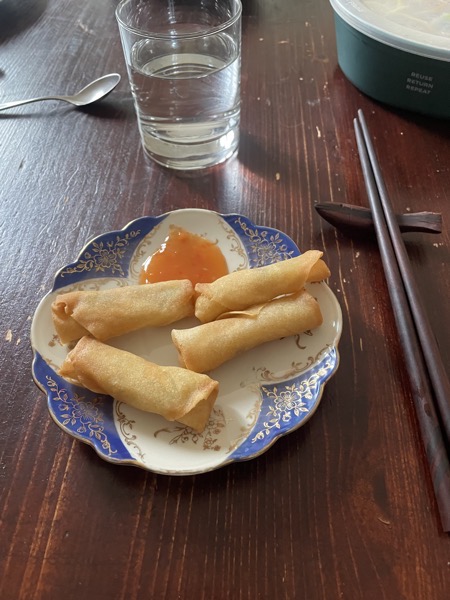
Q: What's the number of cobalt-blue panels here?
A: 4